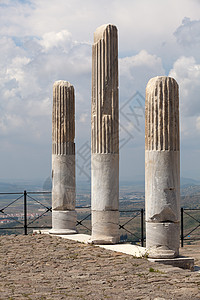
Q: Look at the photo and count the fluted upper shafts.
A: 3